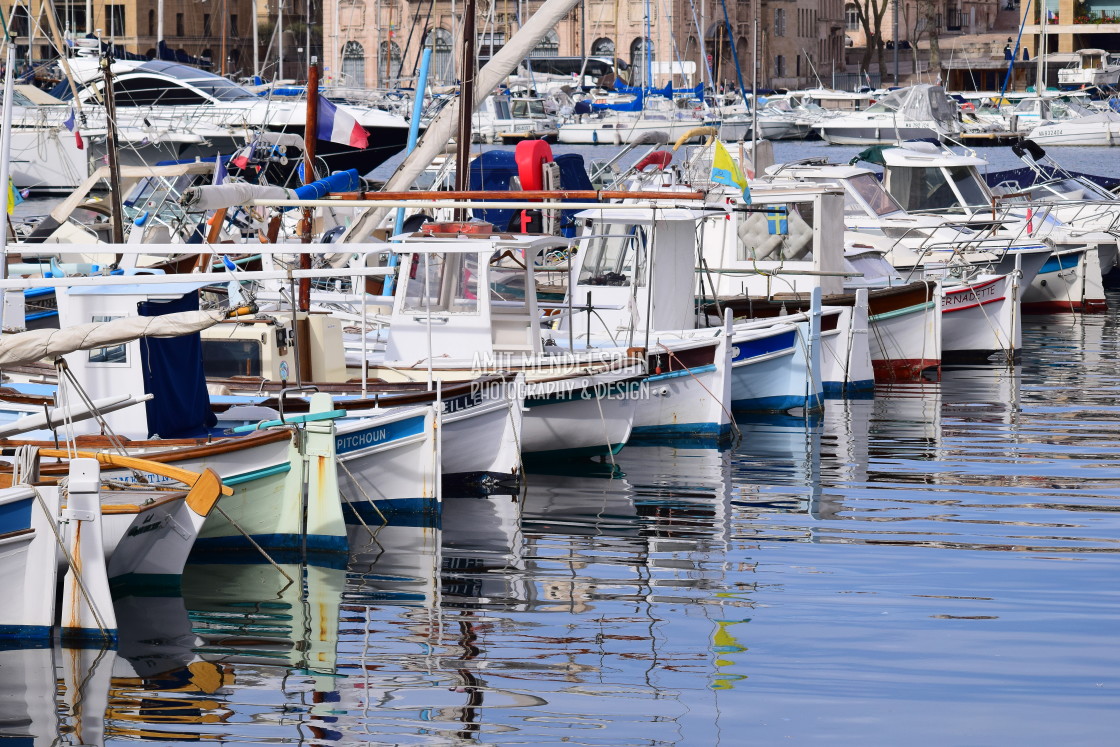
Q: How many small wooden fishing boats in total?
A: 12